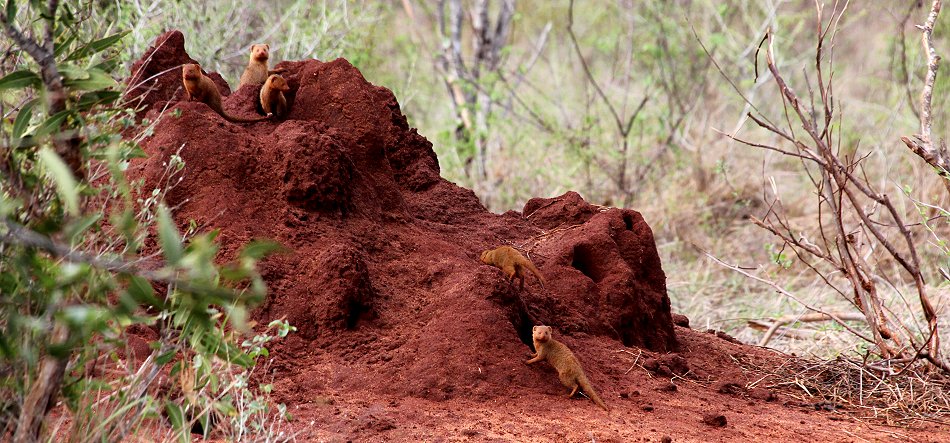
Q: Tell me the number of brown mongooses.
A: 5